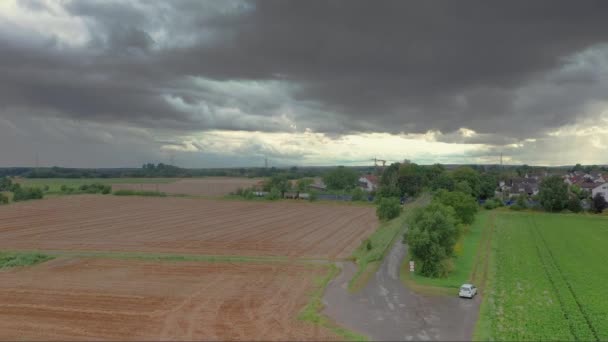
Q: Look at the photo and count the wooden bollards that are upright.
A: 0